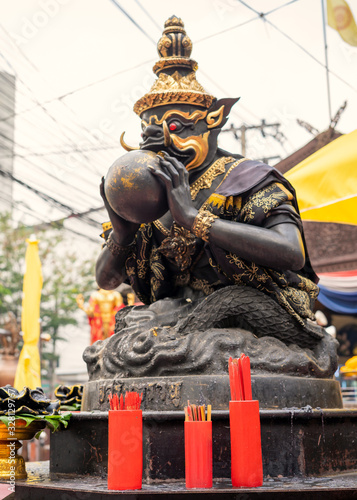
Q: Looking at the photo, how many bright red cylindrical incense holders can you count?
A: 3